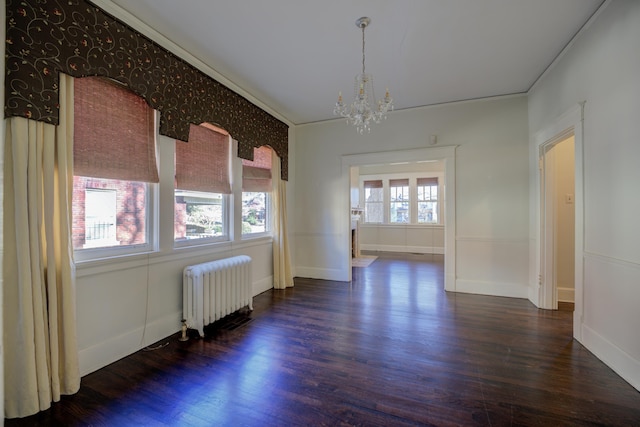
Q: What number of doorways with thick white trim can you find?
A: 2